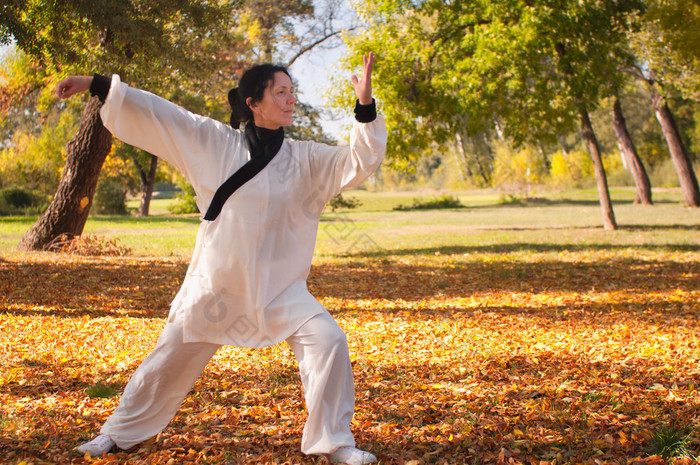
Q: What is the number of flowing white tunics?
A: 1